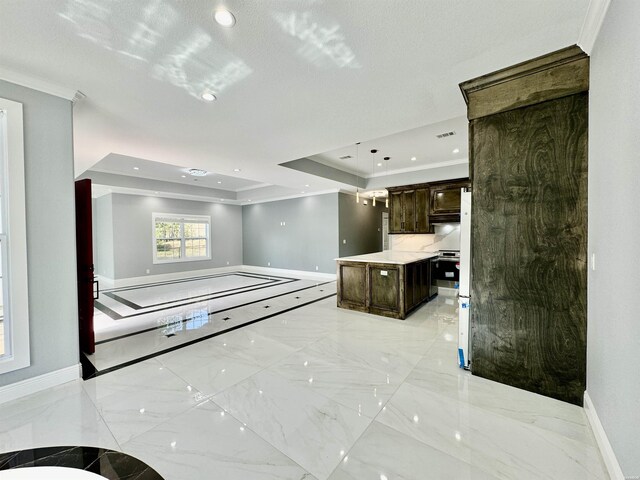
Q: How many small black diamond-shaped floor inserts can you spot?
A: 5